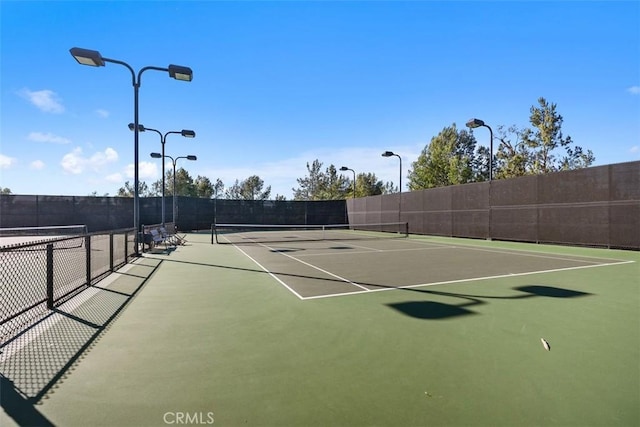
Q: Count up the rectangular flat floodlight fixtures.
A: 9